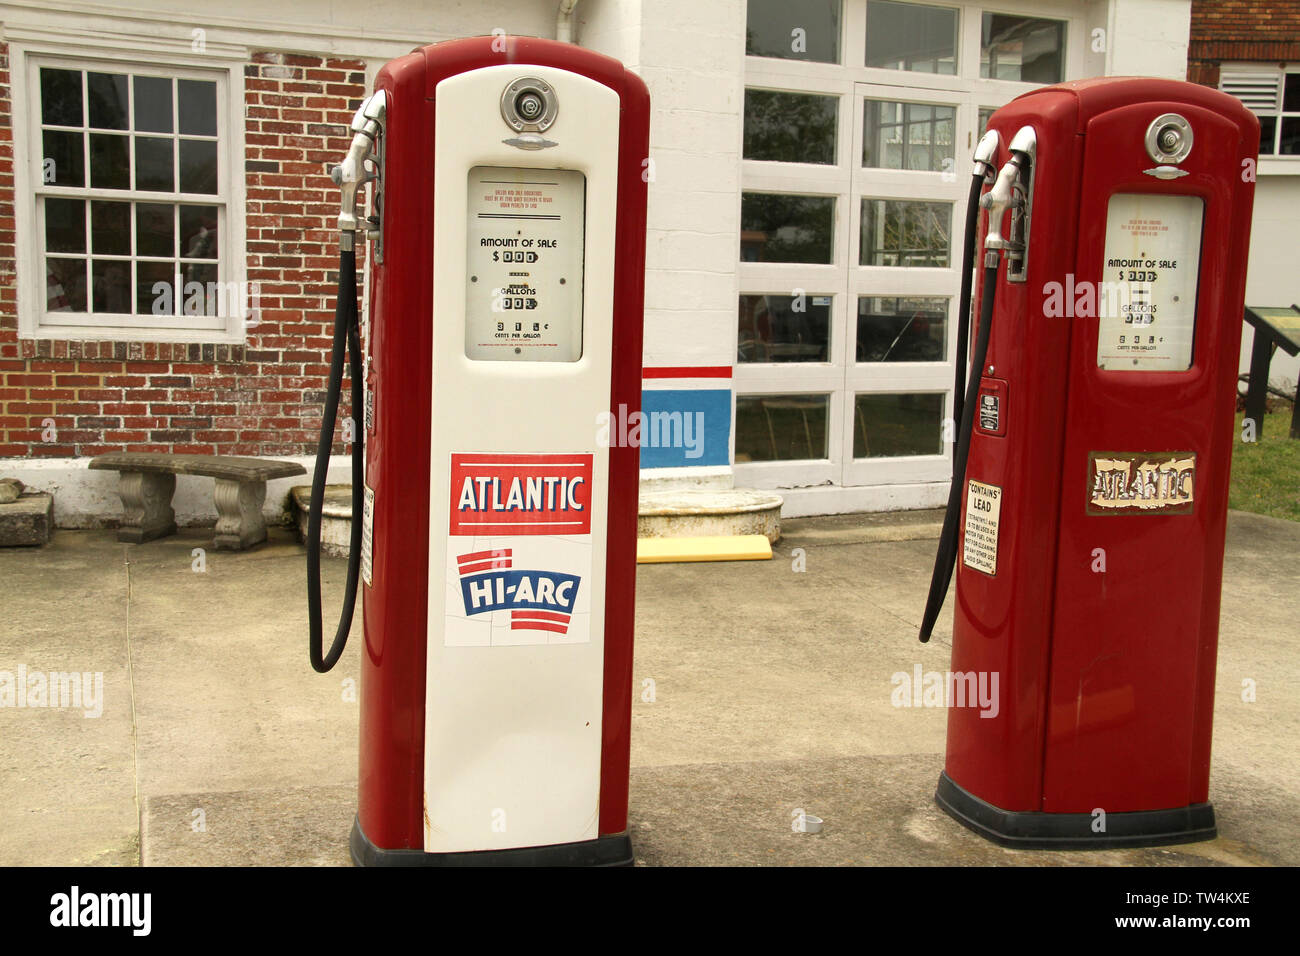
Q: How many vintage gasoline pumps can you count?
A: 2